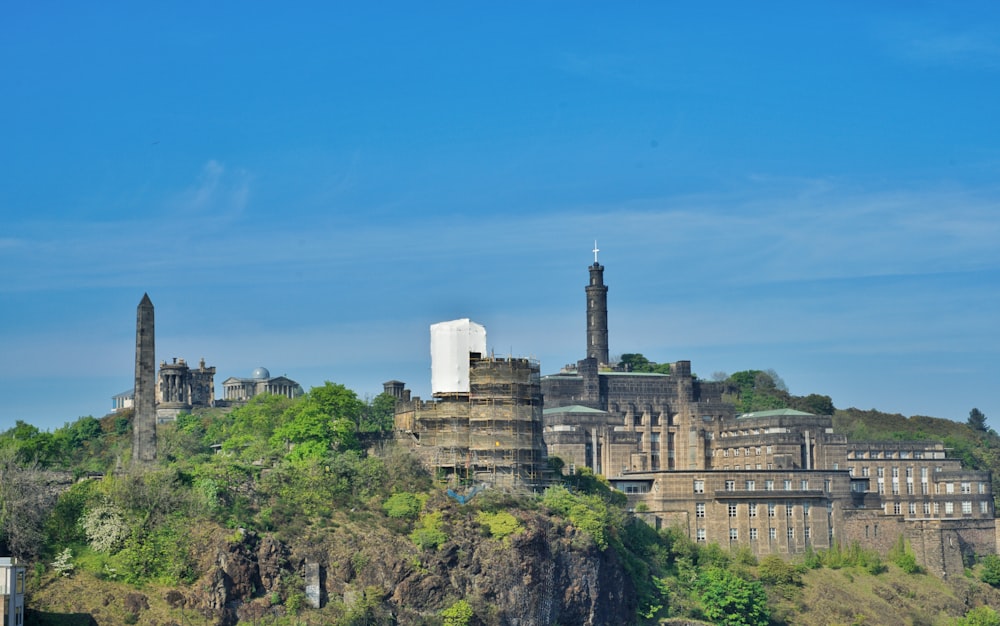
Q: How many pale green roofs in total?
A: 3